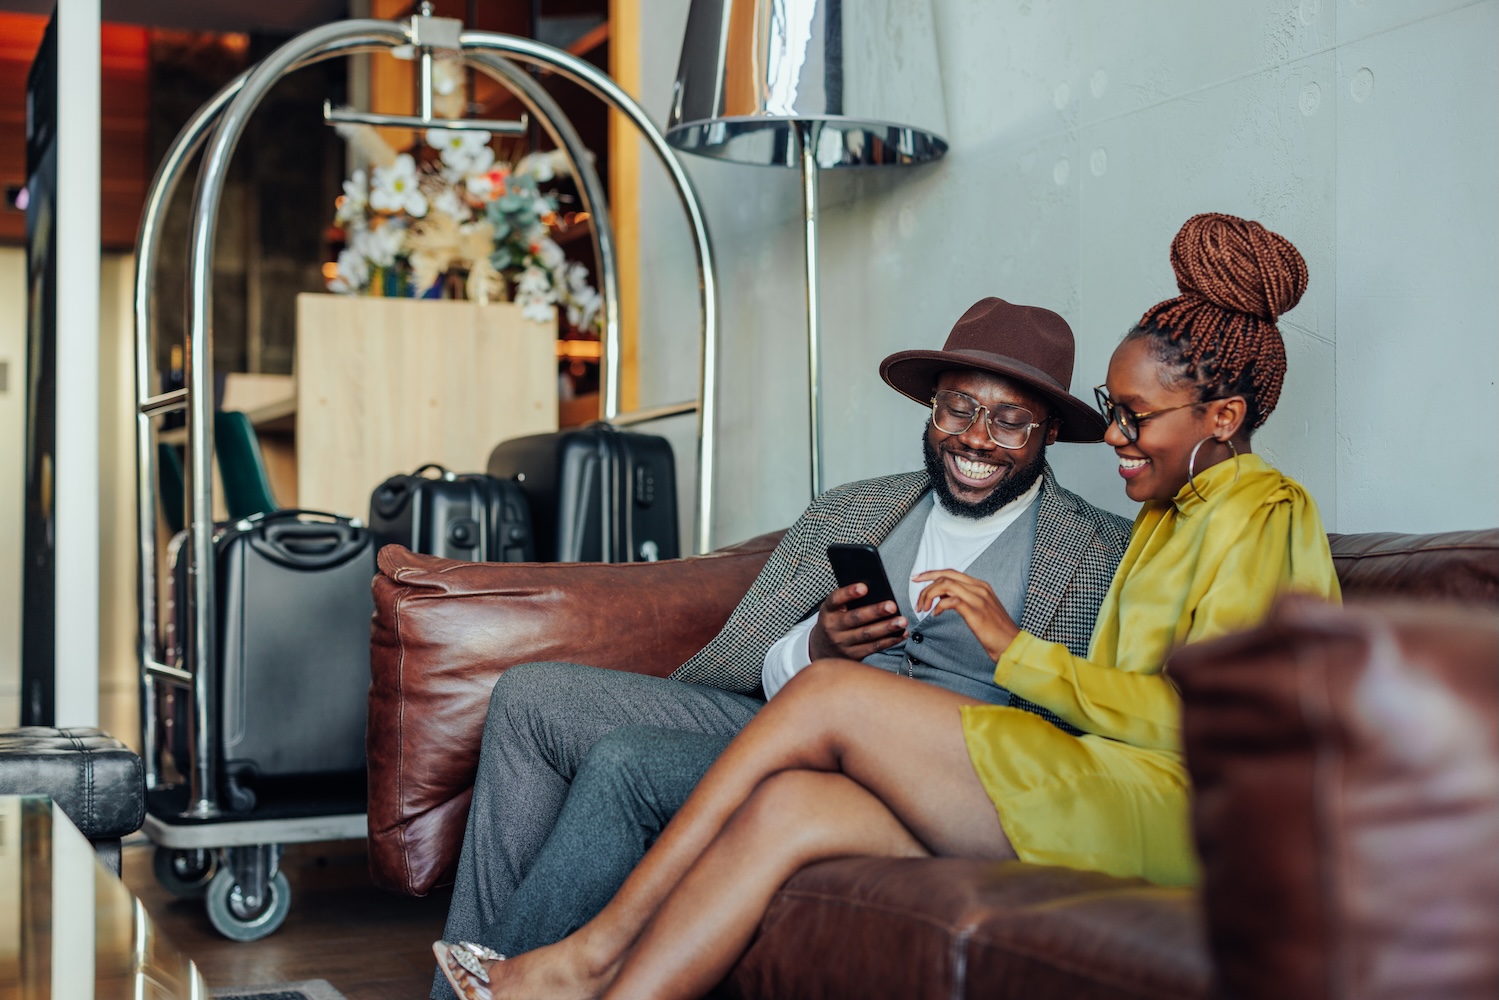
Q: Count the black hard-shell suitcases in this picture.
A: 3